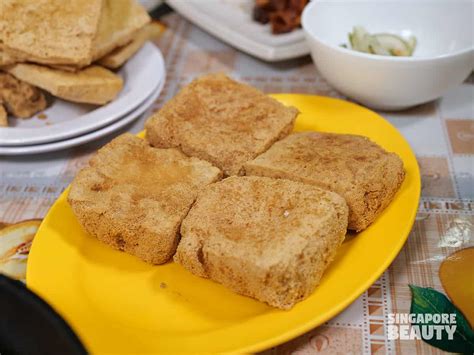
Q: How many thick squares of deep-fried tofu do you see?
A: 4